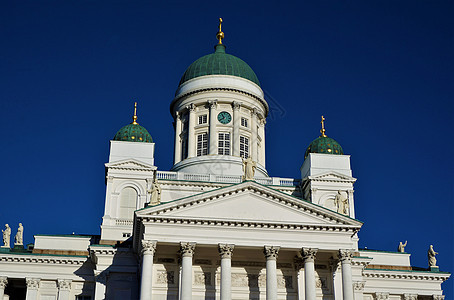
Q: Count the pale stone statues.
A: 7